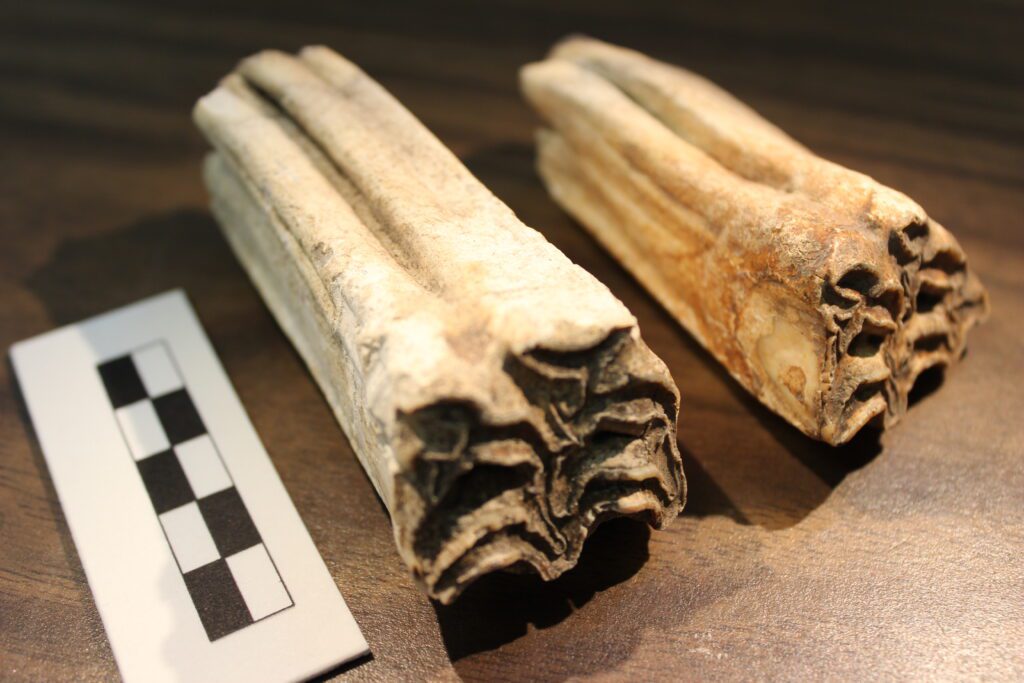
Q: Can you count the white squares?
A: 5